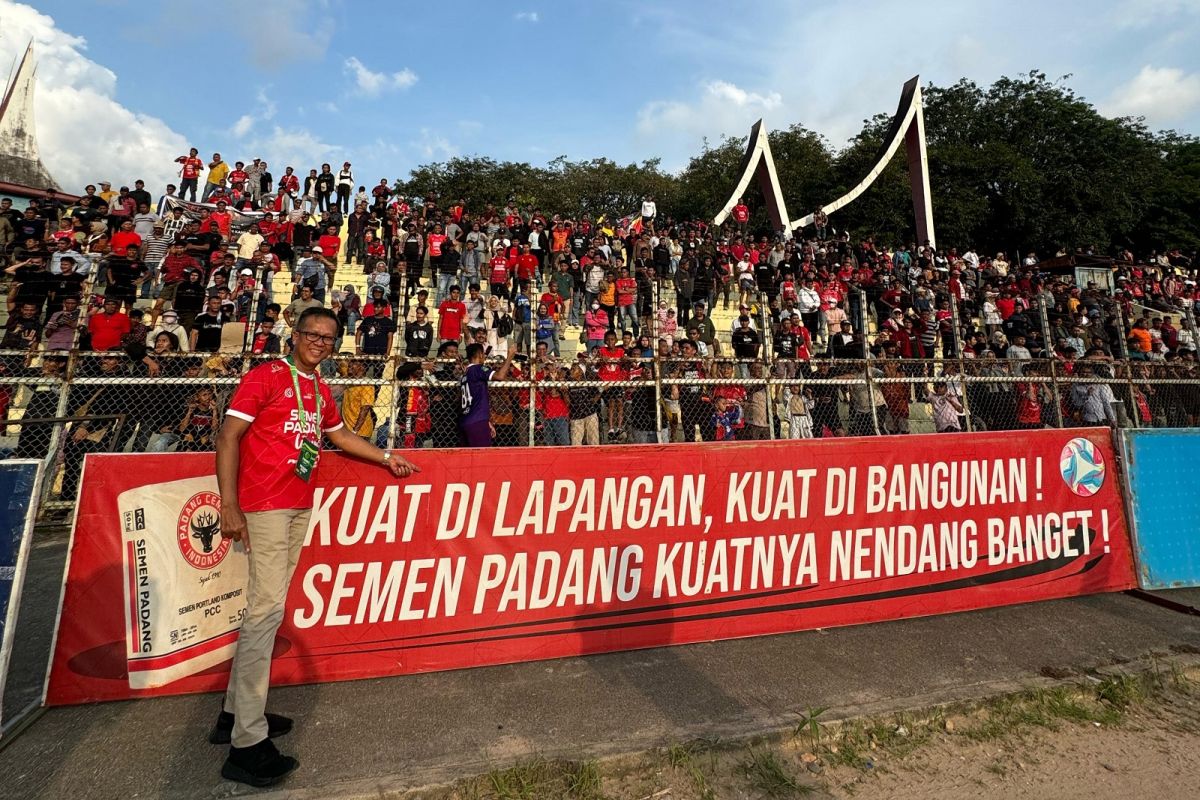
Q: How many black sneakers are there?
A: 2